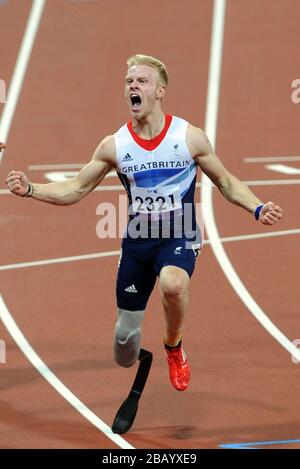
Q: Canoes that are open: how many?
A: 0